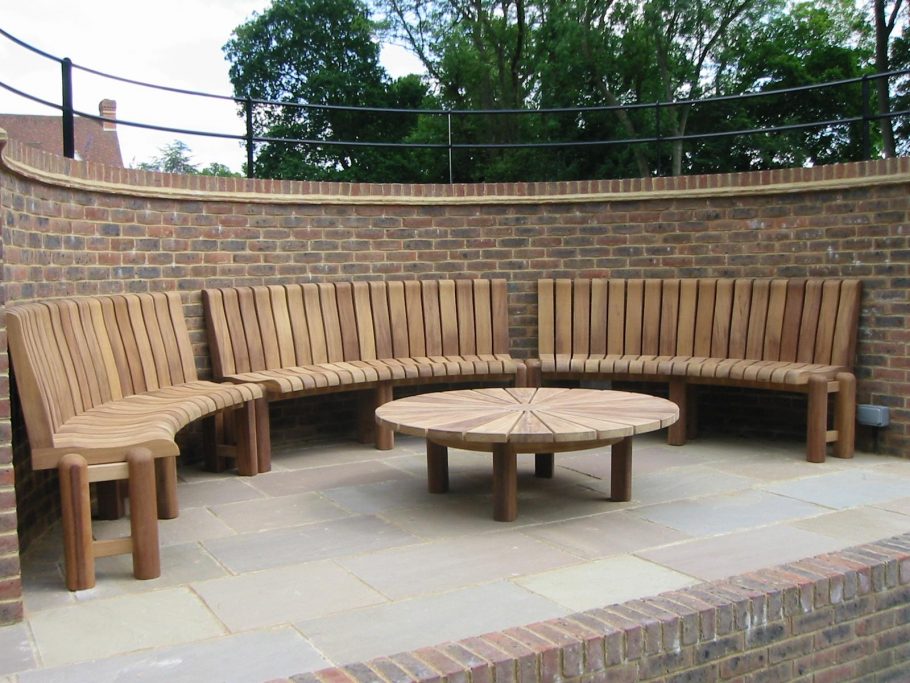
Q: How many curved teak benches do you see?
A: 3